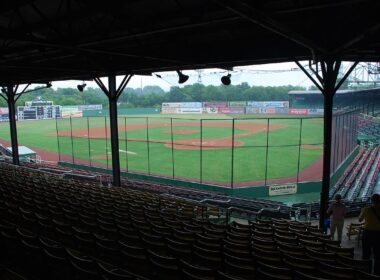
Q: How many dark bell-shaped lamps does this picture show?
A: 3